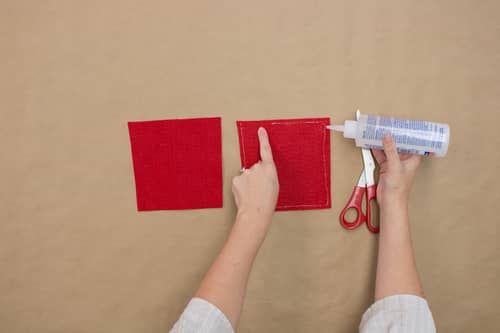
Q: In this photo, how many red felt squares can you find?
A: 2